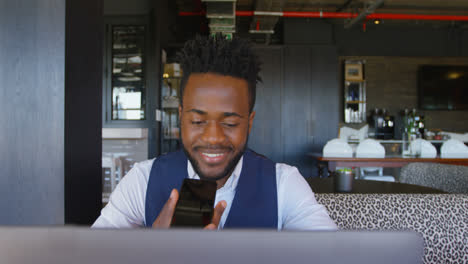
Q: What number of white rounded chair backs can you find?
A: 4